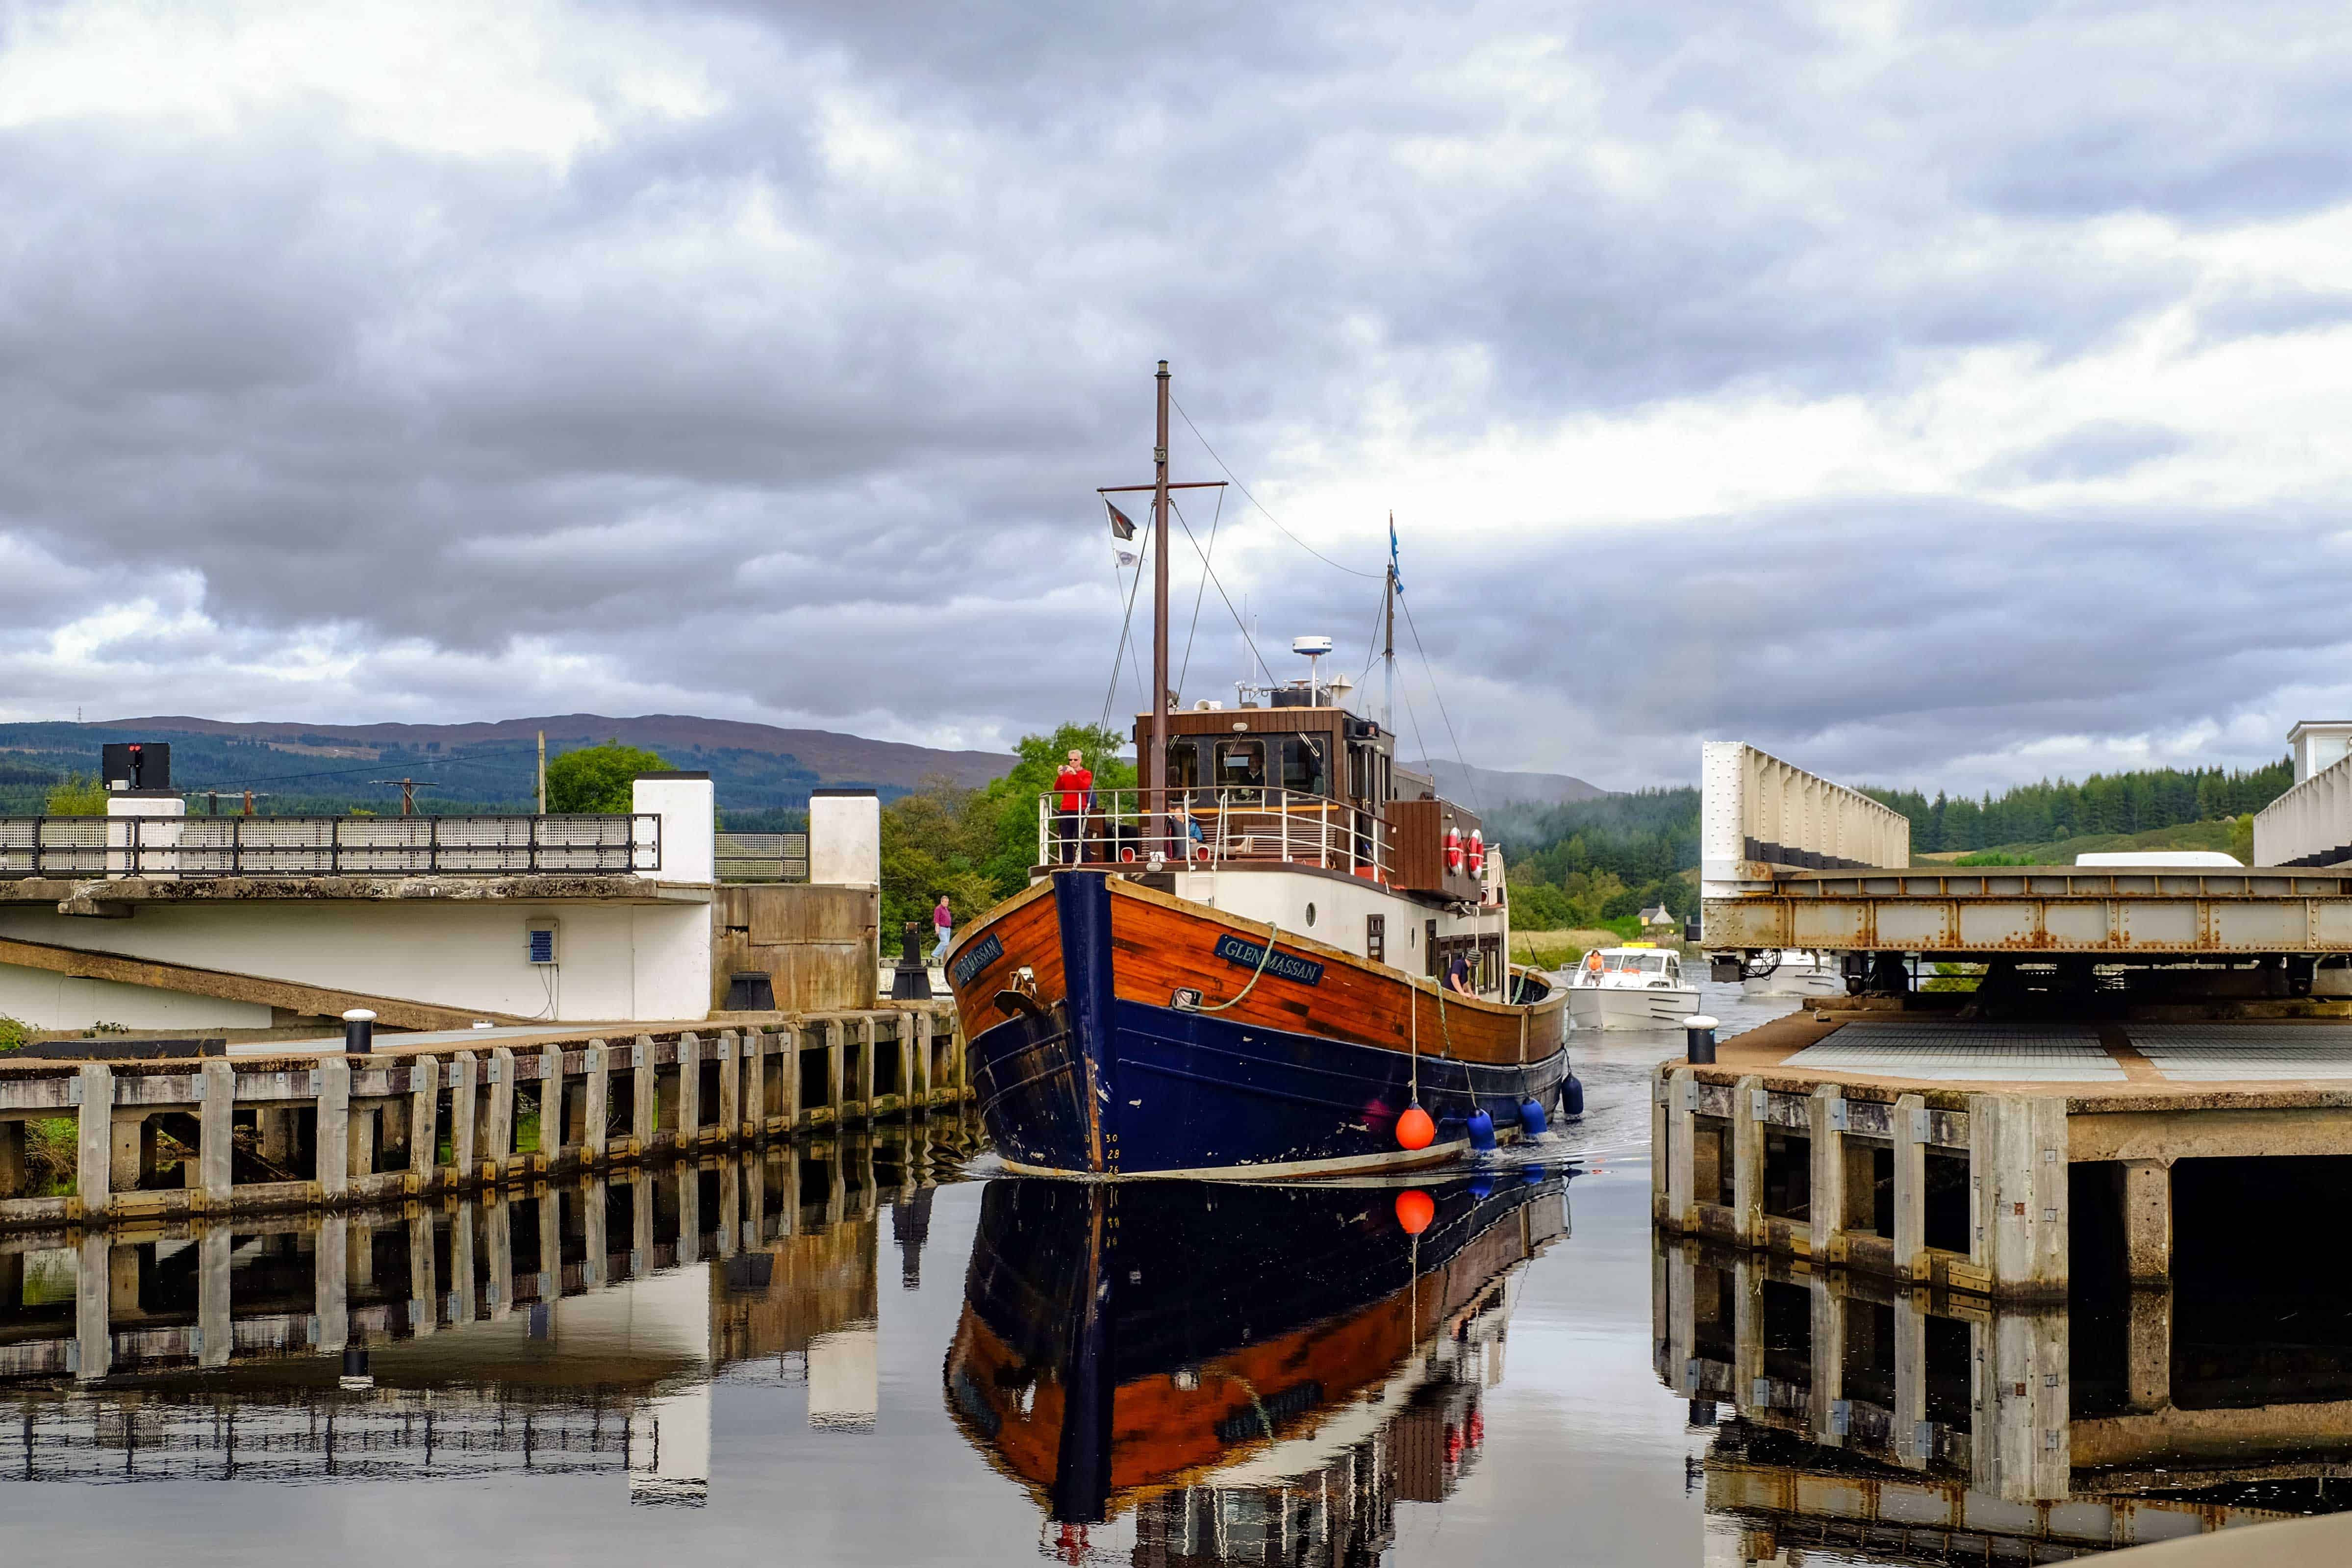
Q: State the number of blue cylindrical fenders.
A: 3